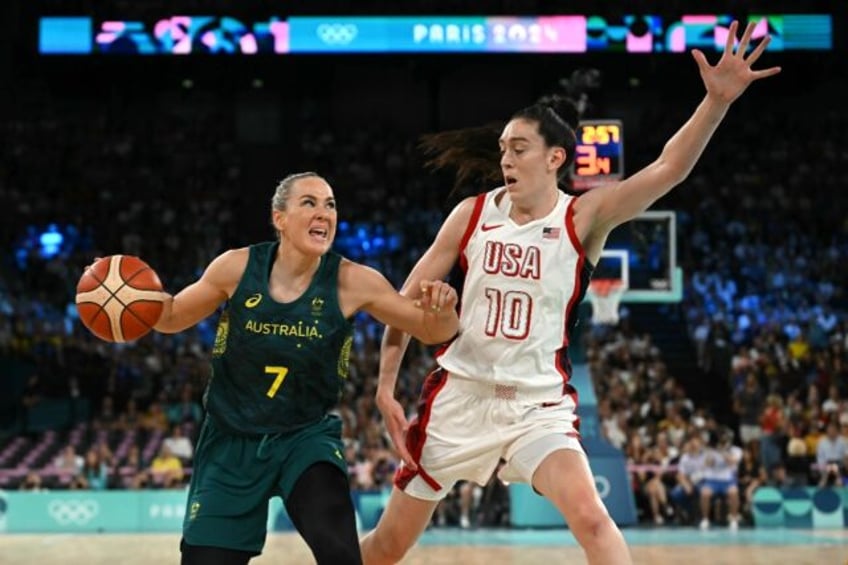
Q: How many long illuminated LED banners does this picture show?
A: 1